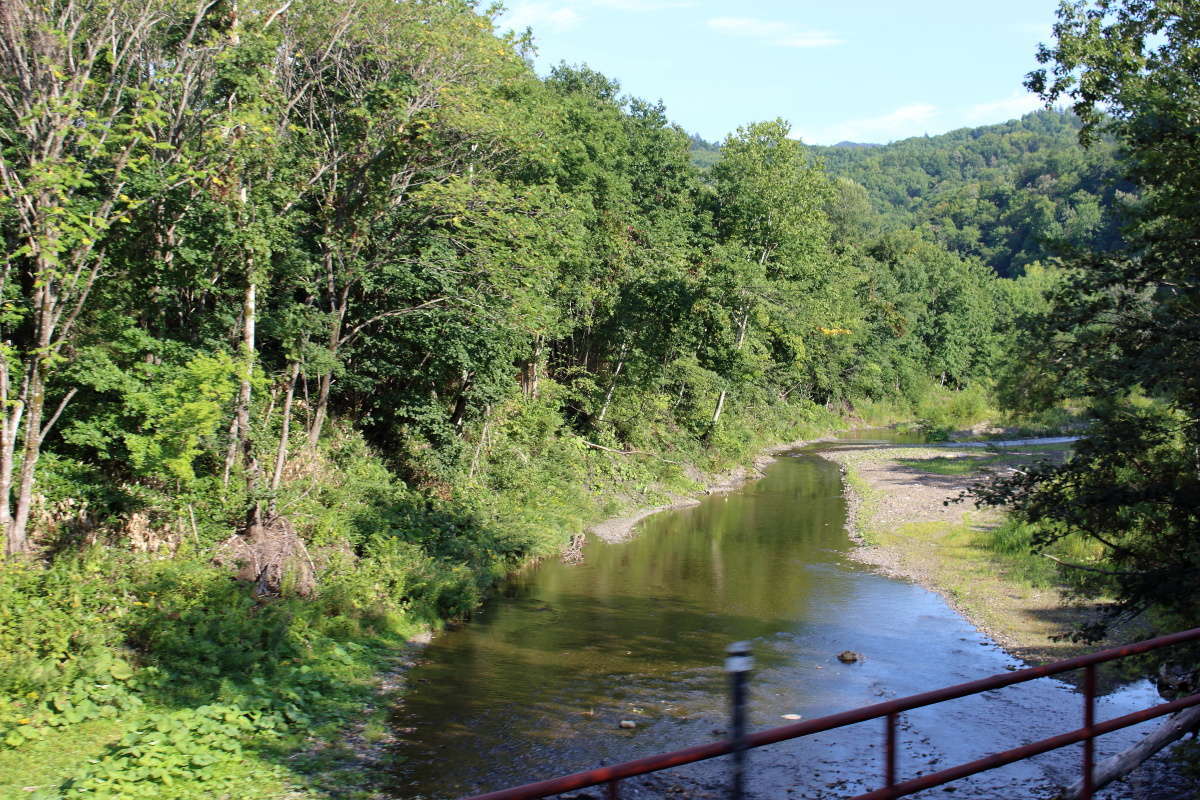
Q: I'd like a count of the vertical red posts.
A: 3